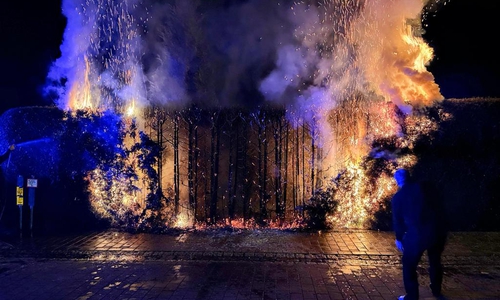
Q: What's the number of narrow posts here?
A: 2